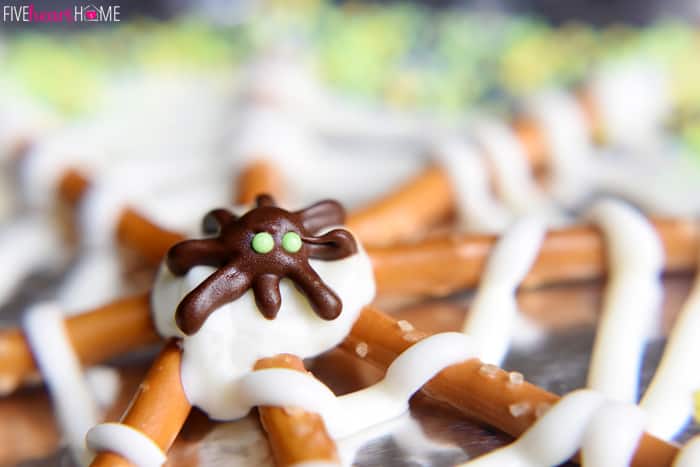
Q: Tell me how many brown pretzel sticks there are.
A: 8